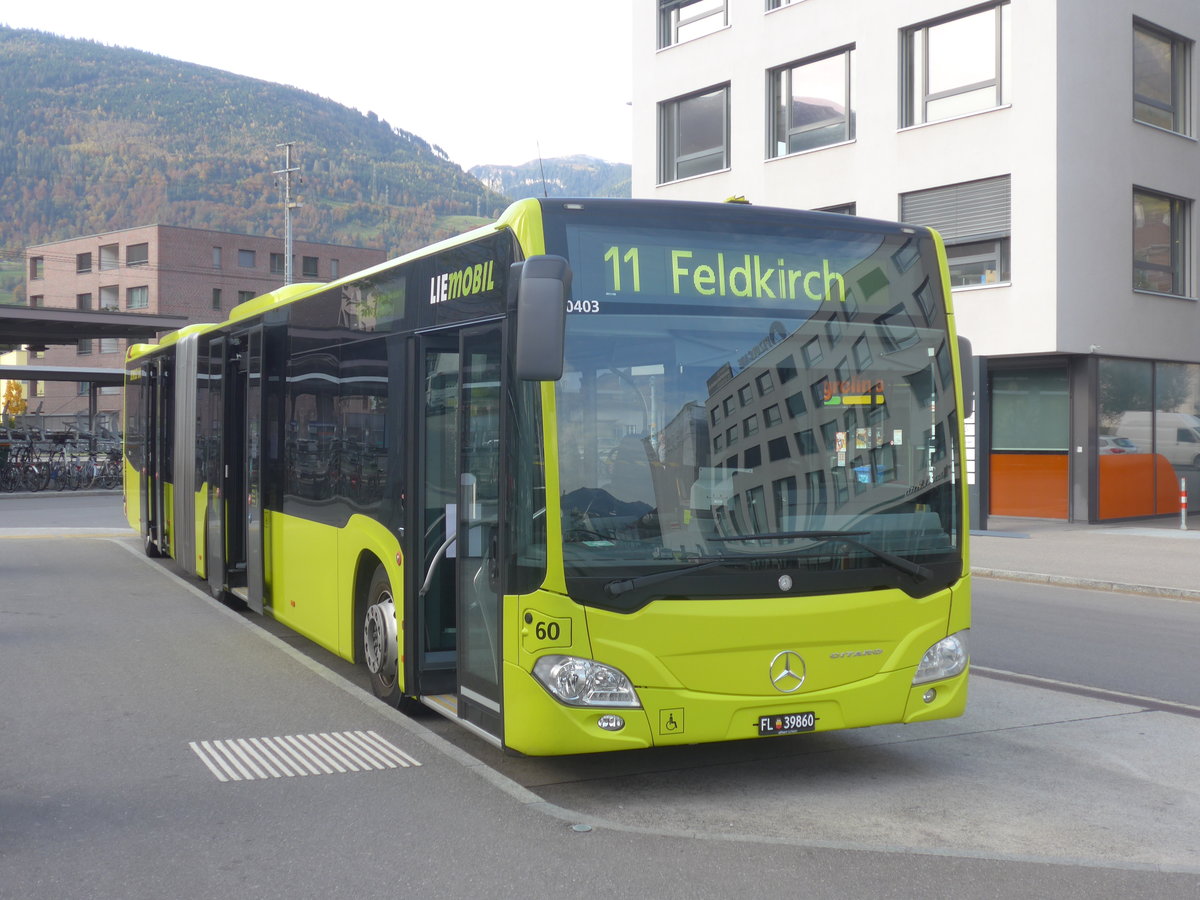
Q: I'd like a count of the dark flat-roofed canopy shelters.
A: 2